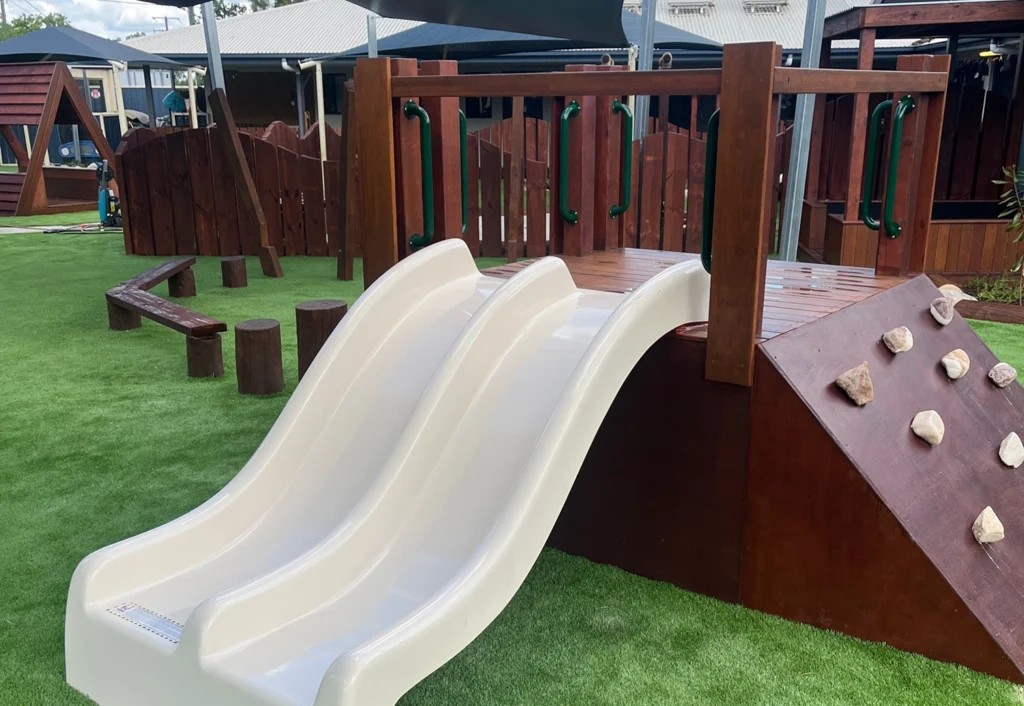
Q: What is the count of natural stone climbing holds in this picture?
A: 8